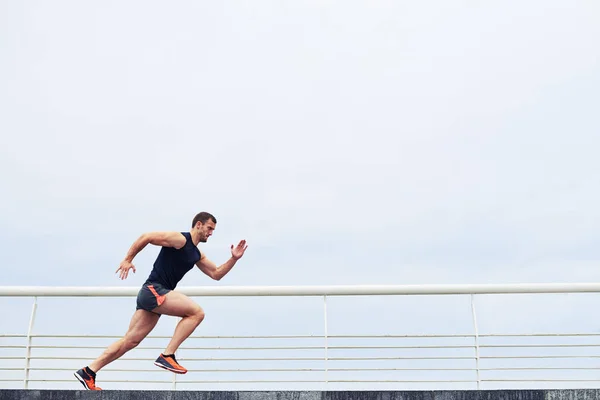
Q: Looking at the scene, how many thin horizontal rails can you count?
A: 5